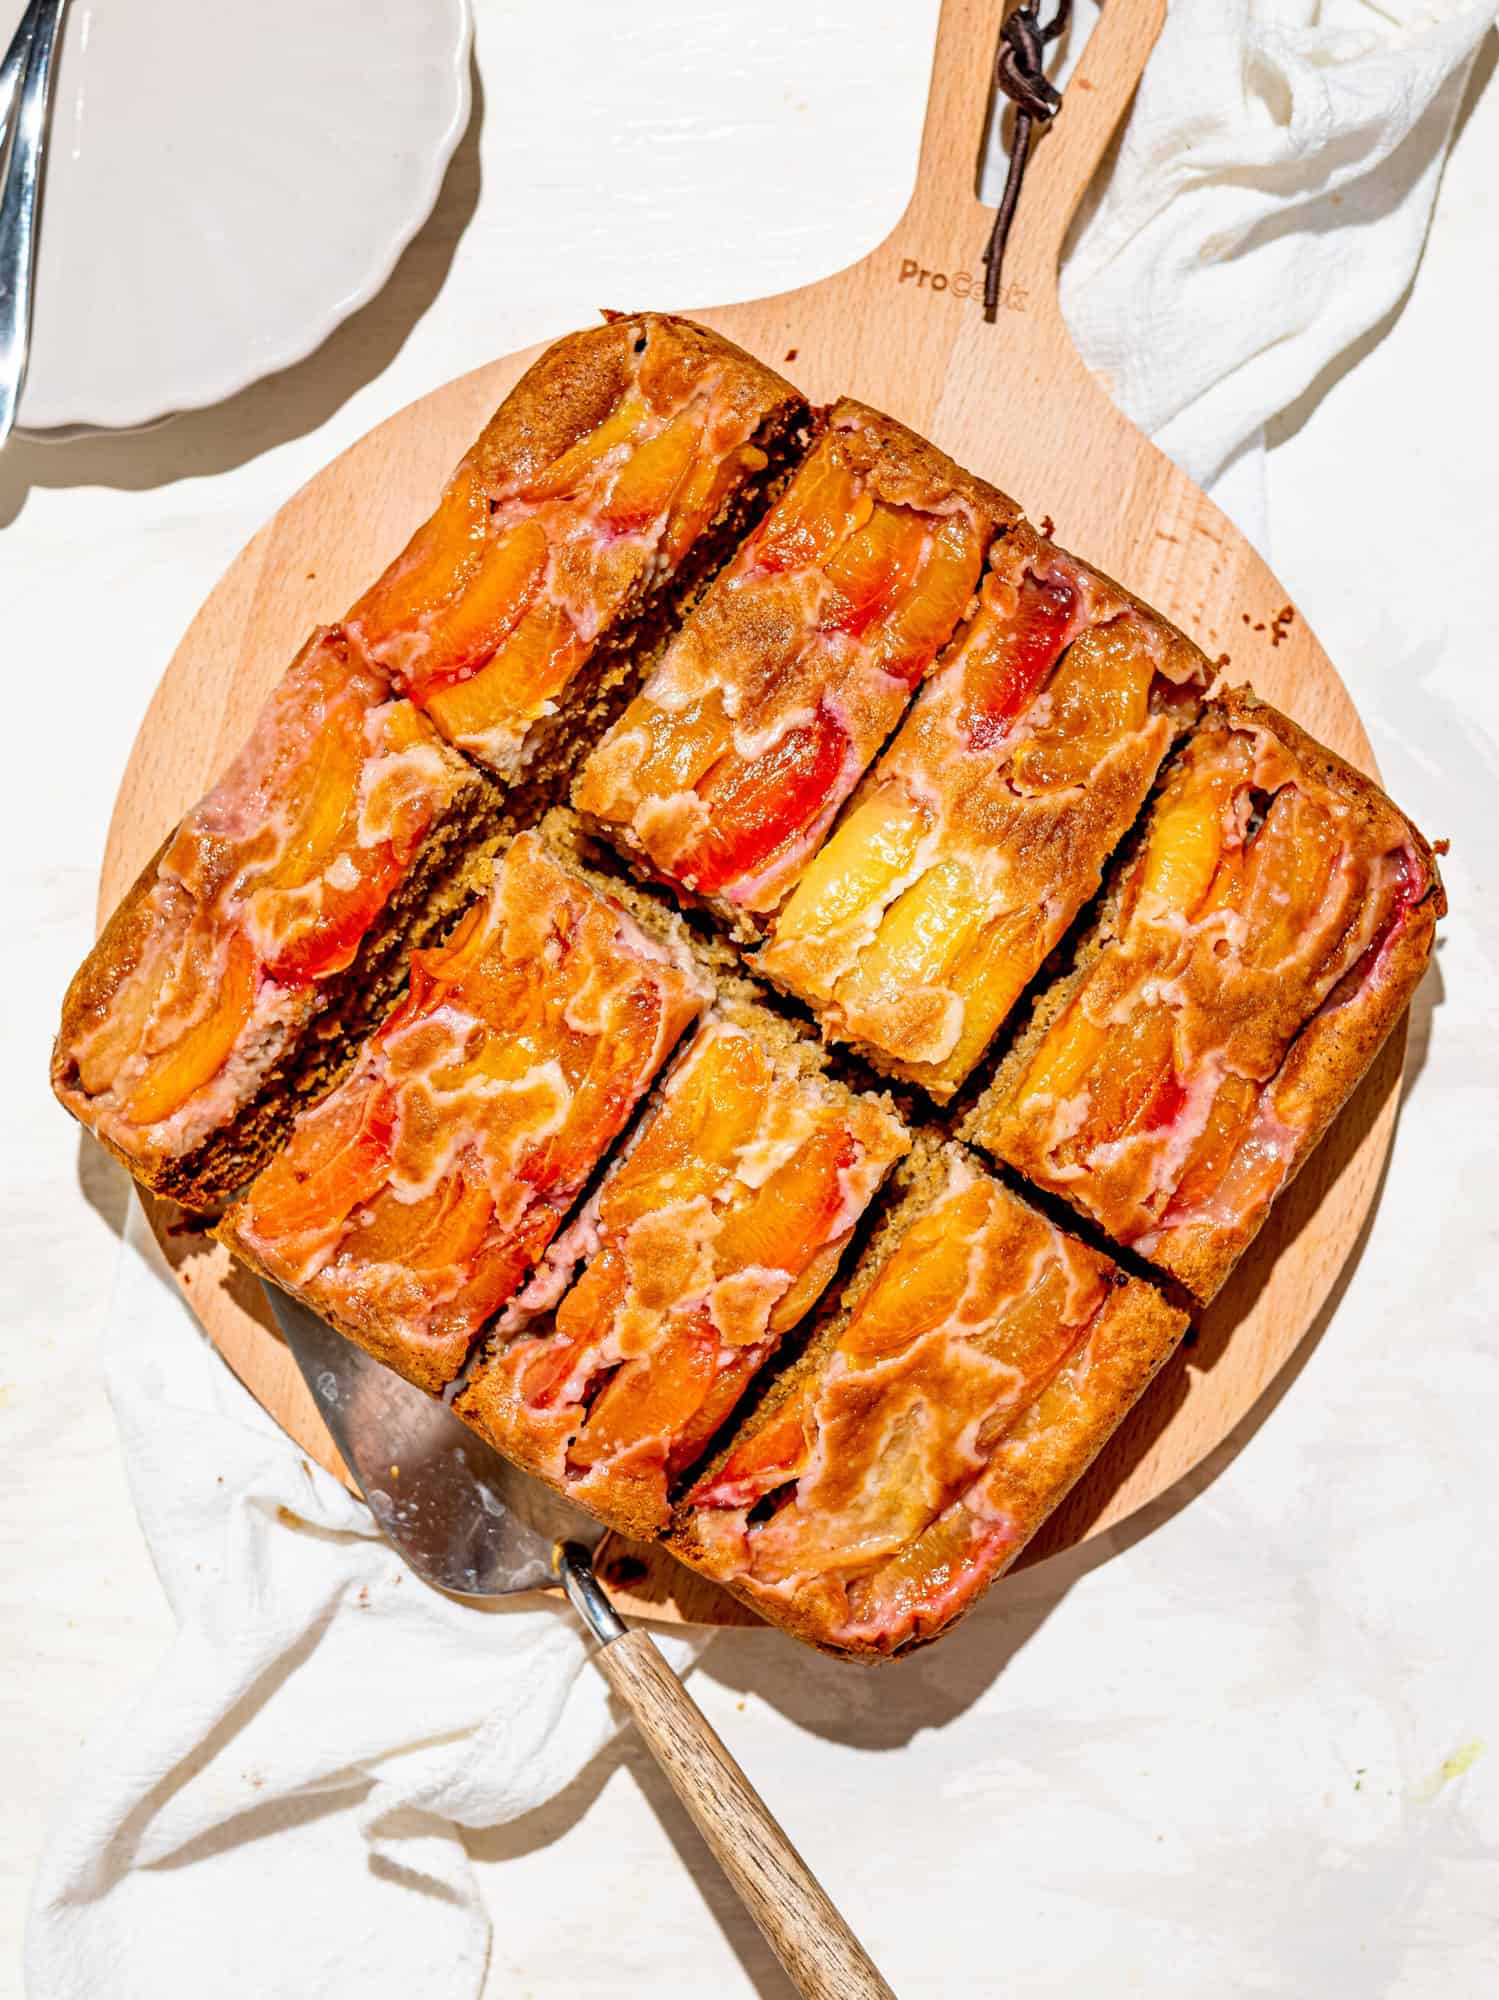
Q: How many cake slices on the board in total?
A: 8